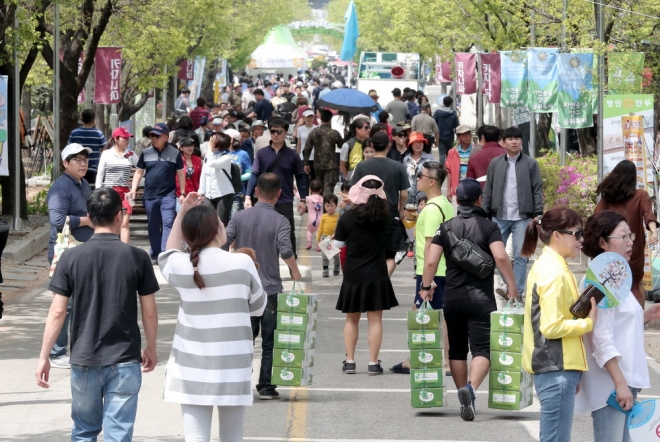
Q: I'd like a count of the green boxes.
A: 15